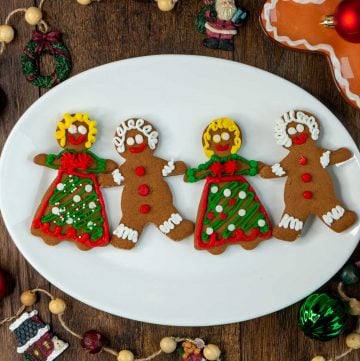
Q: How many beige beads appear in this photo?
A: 12